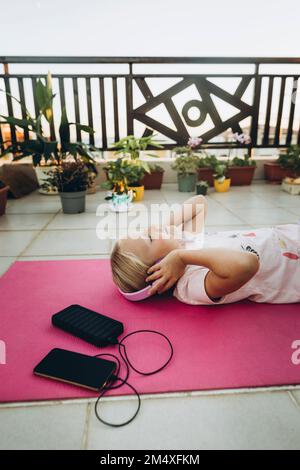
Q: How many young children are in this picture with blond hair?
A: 1